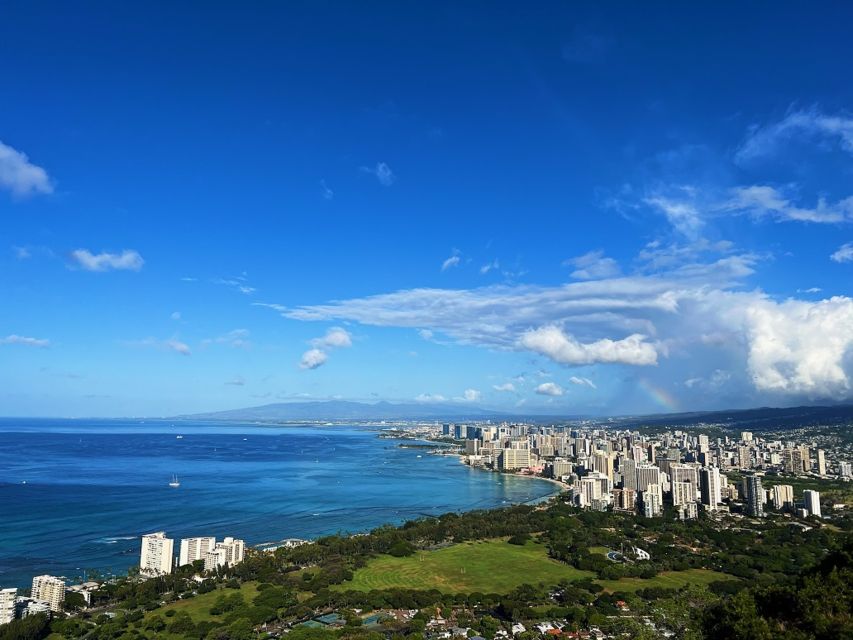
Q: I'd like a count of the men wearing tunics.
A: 0